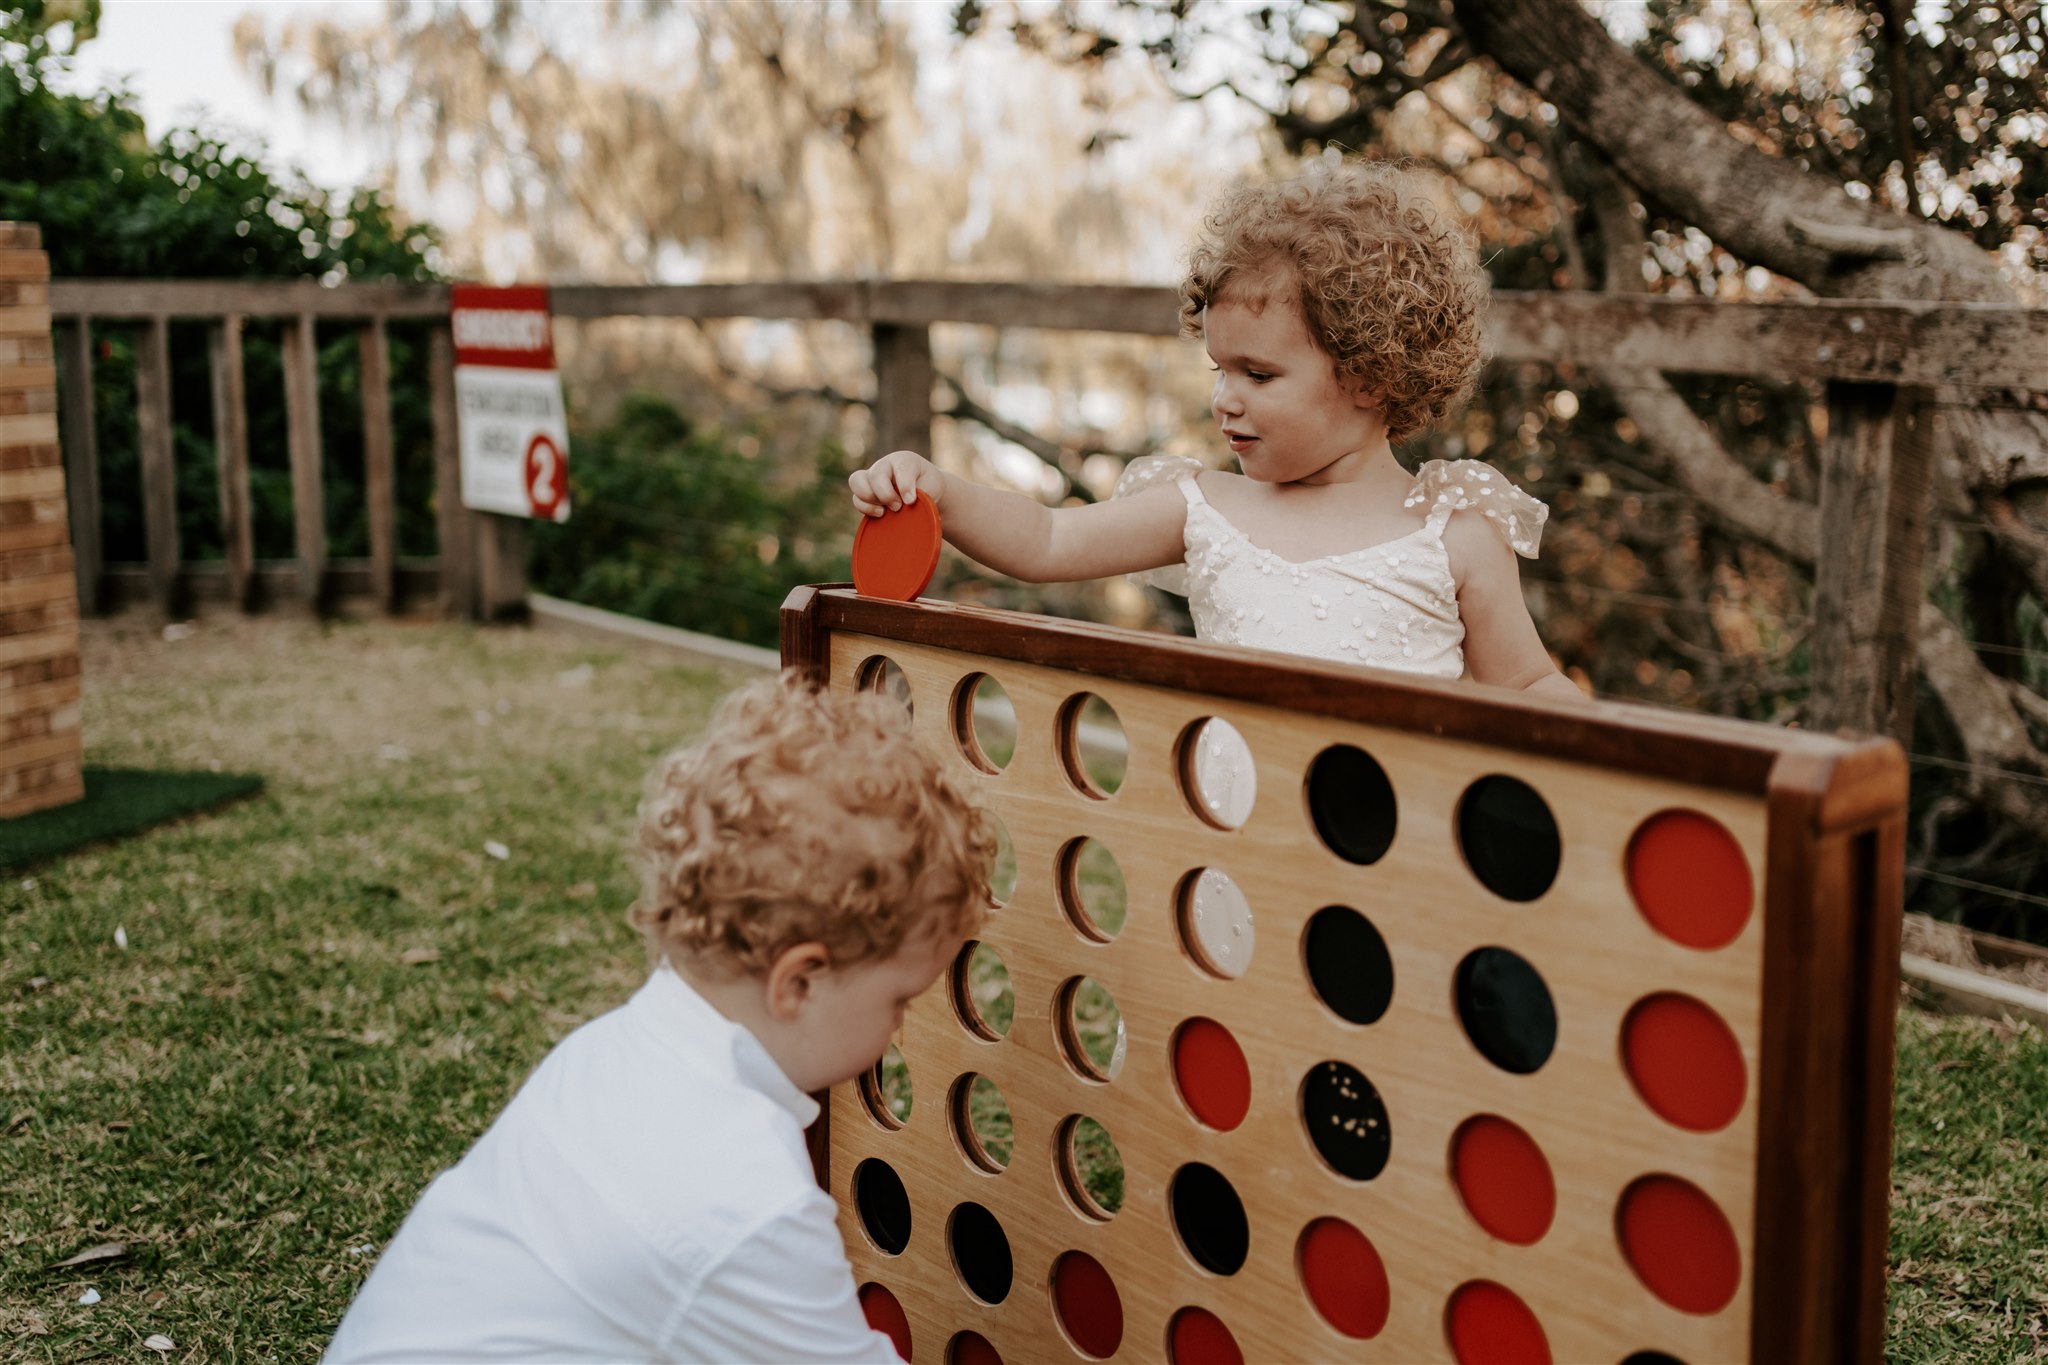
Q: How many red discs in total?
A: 12